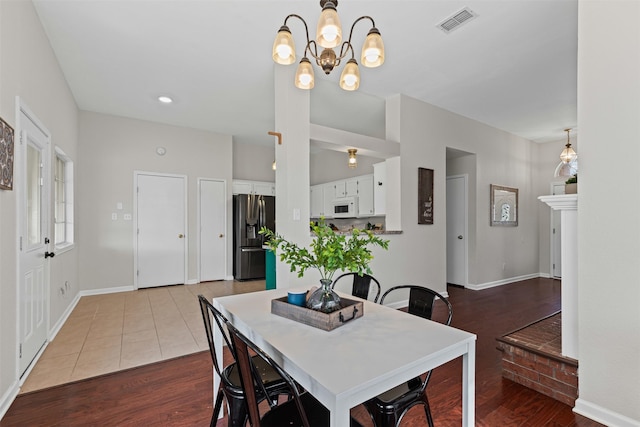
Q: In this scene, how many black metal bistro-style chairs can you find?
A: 4